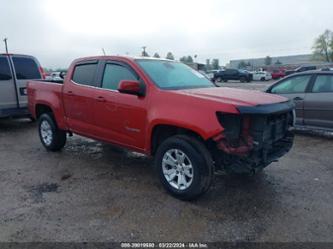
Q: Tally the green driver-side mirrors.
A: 0